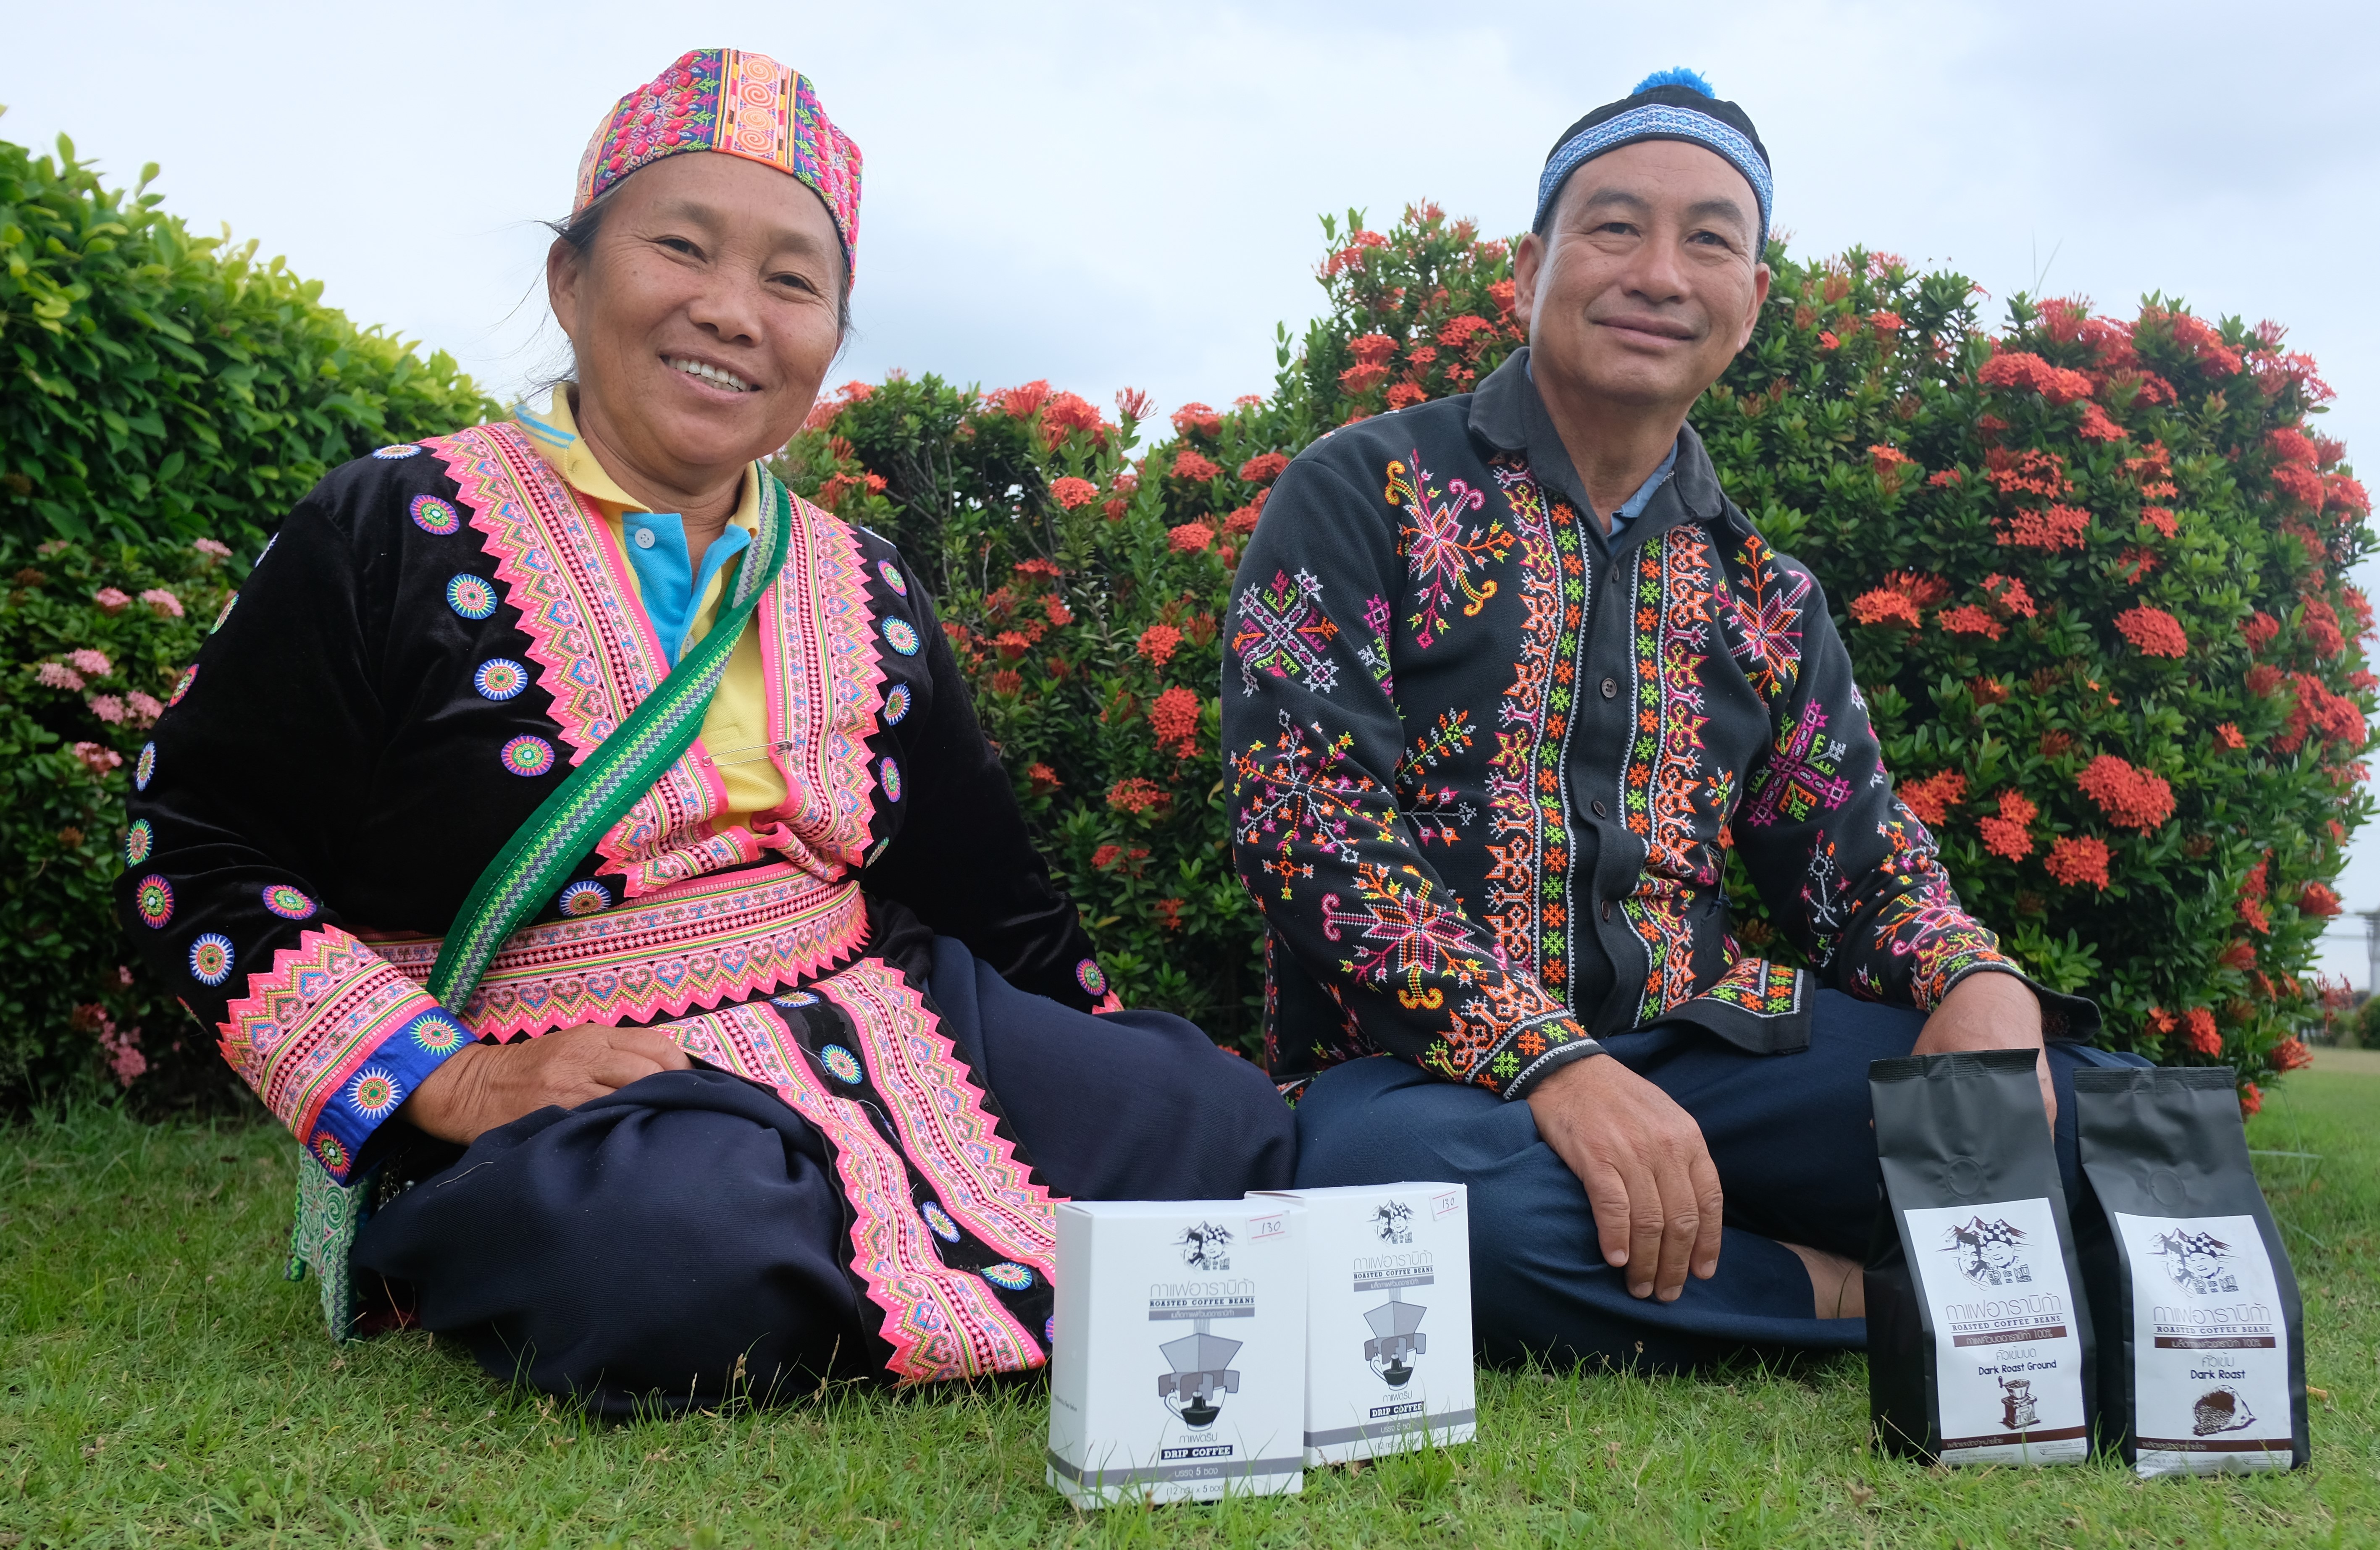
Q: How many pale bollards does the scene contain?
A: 0